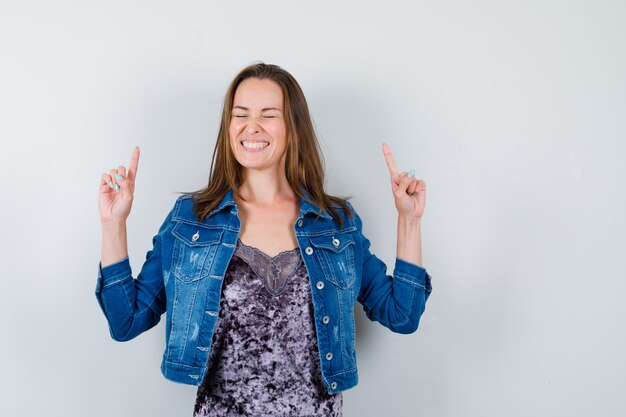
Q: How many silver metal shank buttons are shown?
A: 8